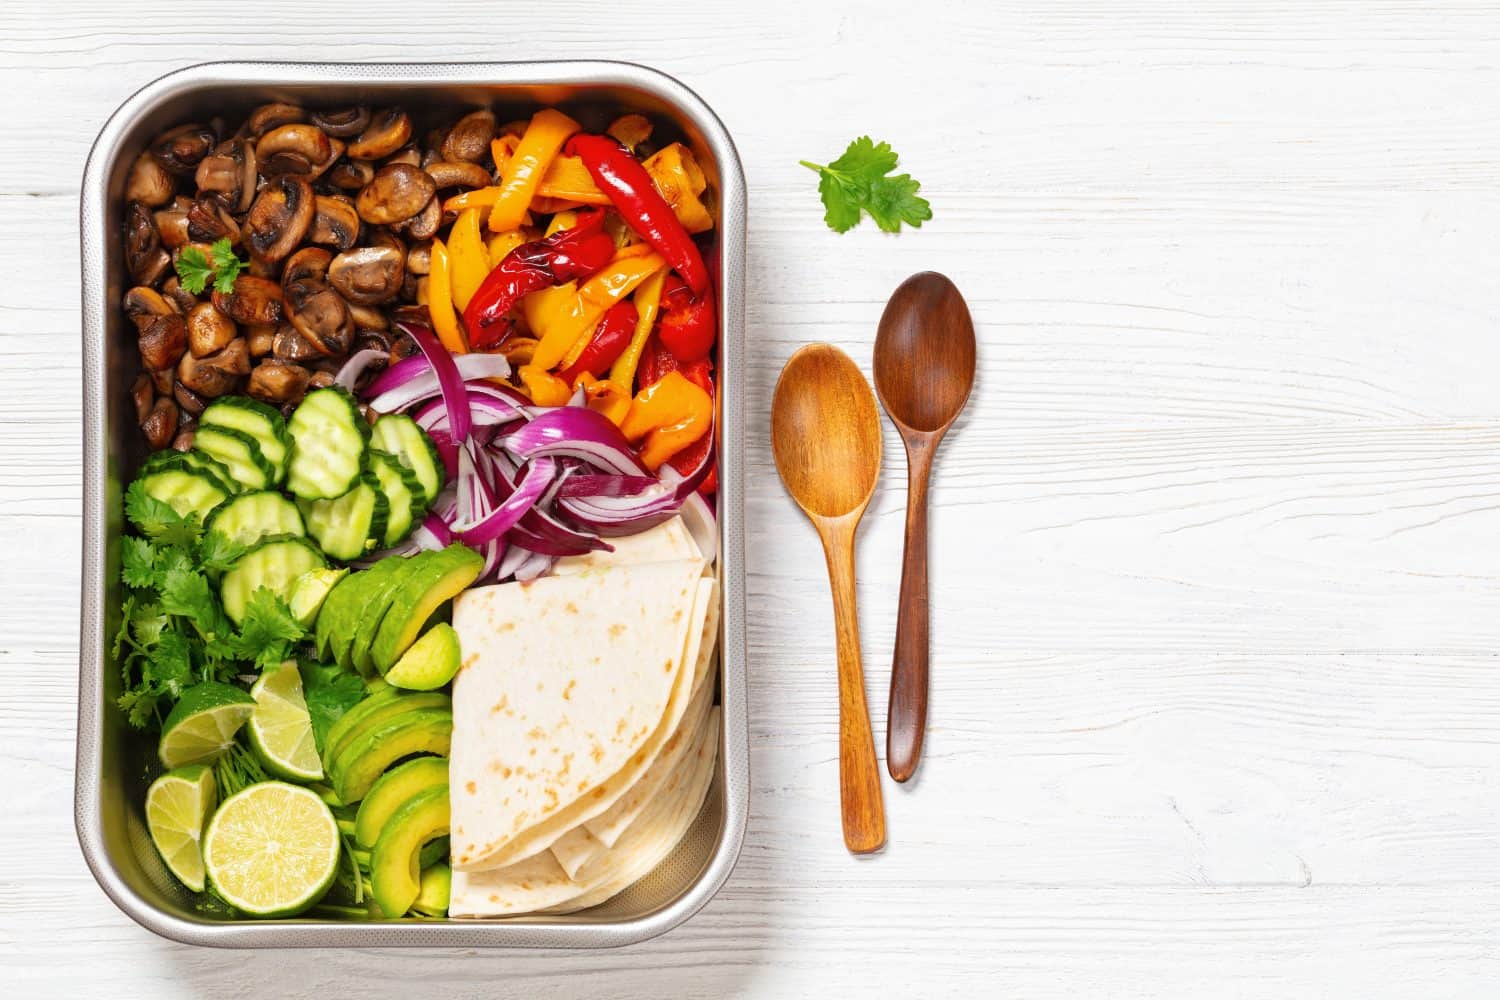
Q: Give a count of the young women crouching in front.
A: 0